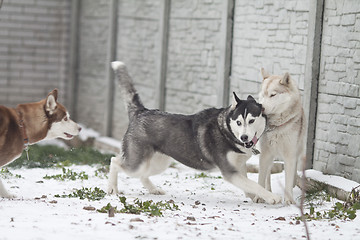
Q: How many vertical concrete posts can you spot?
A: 5